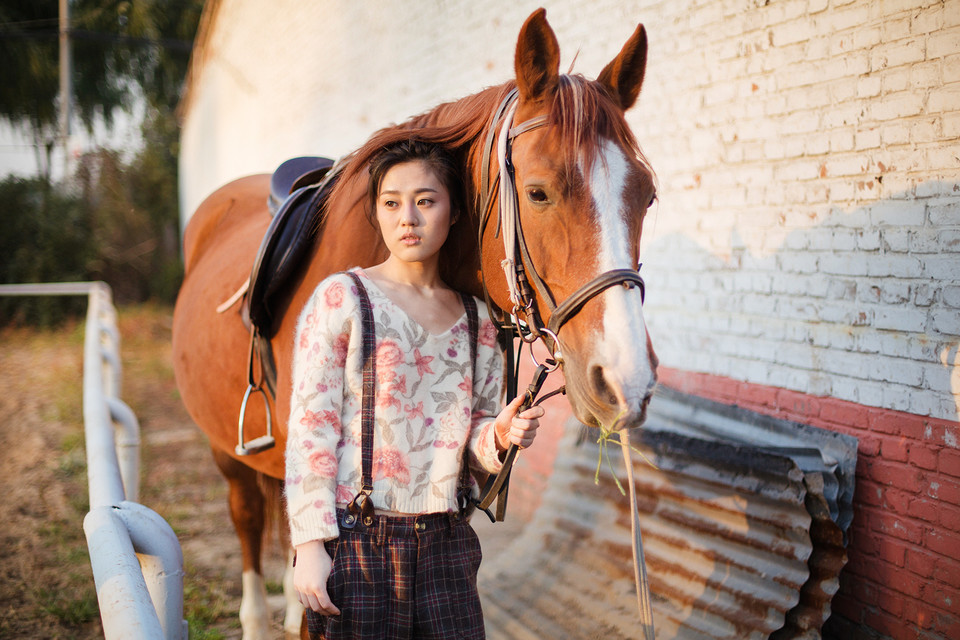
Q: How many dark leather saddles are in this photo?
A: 1